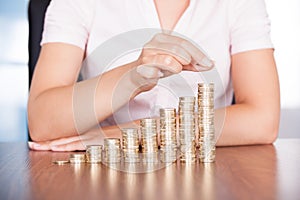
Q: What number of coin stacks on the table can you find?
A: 9